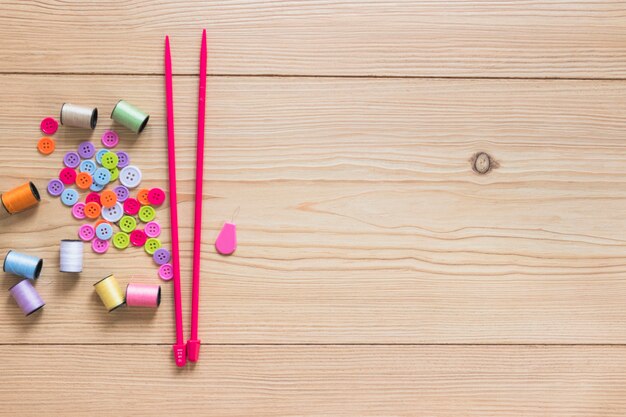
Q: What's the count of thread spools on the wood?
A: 8